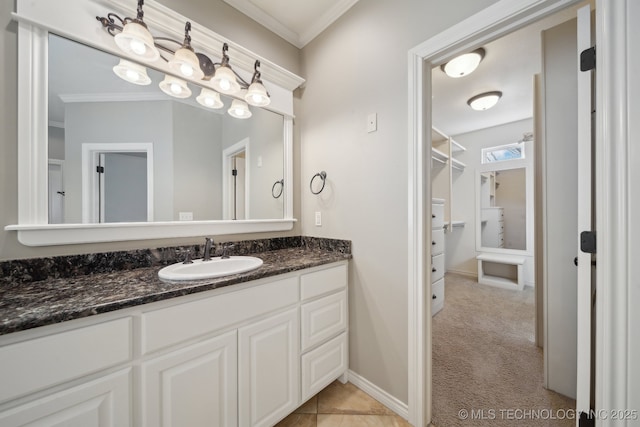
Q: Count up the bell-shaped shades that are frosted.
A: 4